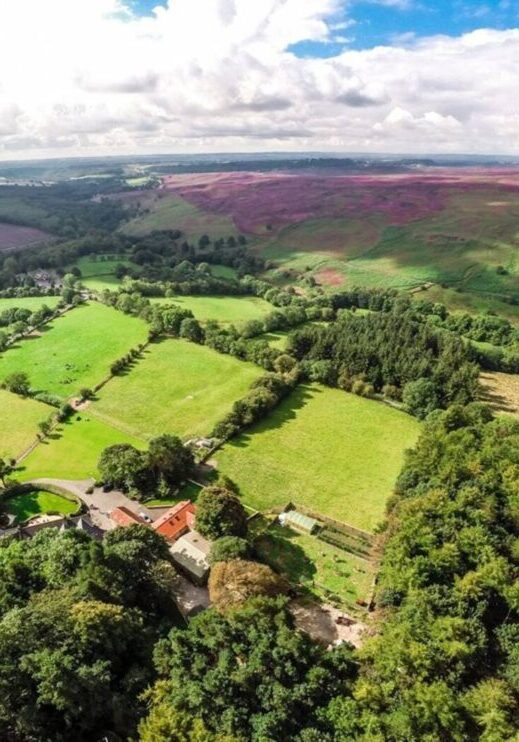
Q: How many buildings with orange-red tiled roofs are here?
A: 2